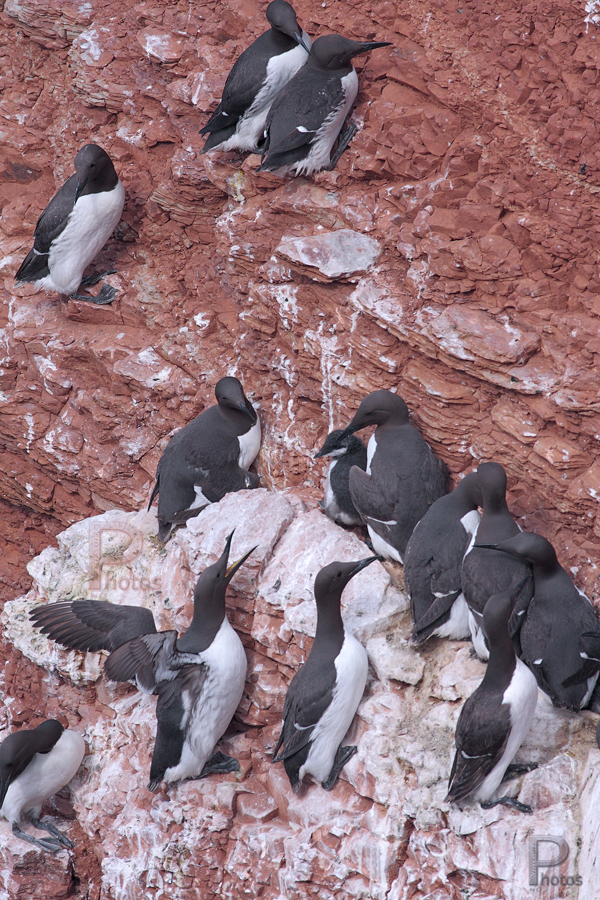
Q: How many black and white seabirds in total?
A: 13